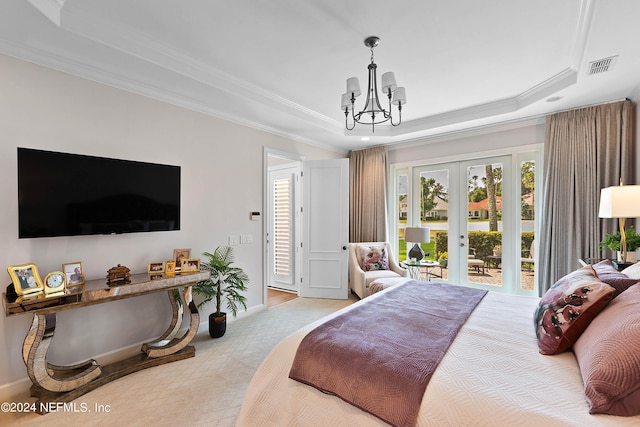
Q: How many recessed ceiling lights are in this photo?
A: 2